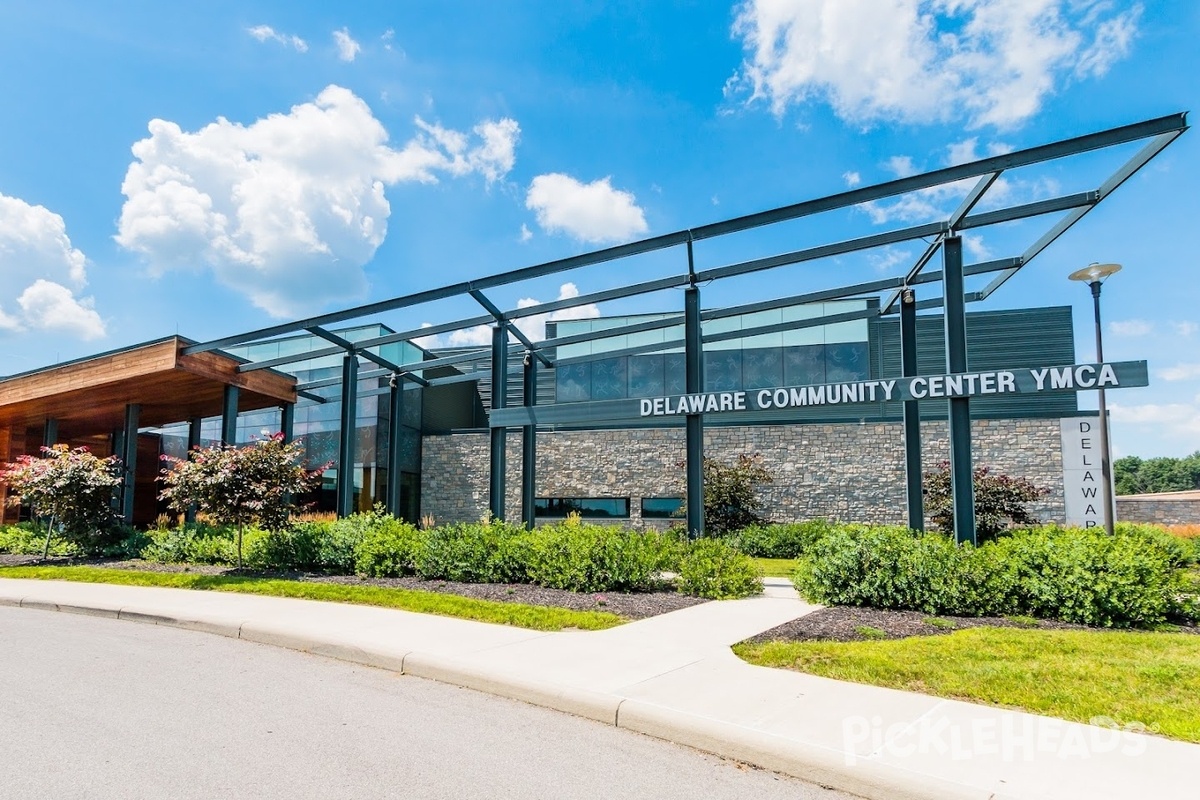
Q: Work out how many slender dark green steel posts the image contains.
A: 13